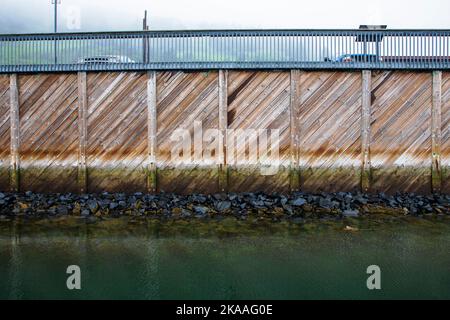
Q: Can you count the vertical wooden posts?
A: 7